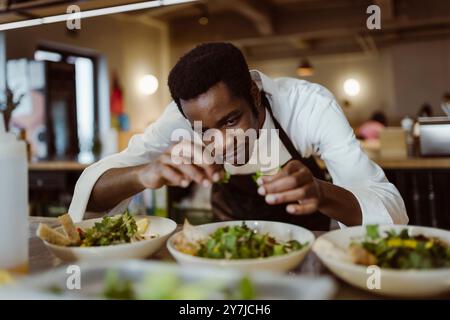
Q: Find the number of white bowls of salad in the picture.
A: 3